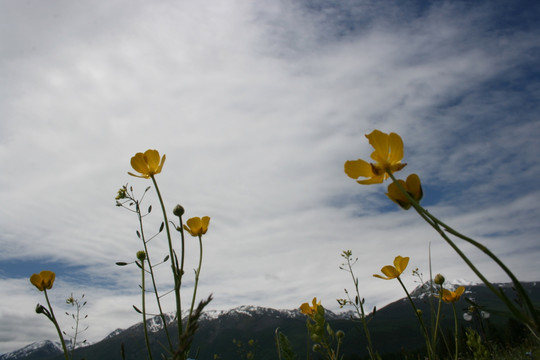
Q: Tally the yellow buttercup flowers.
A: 8